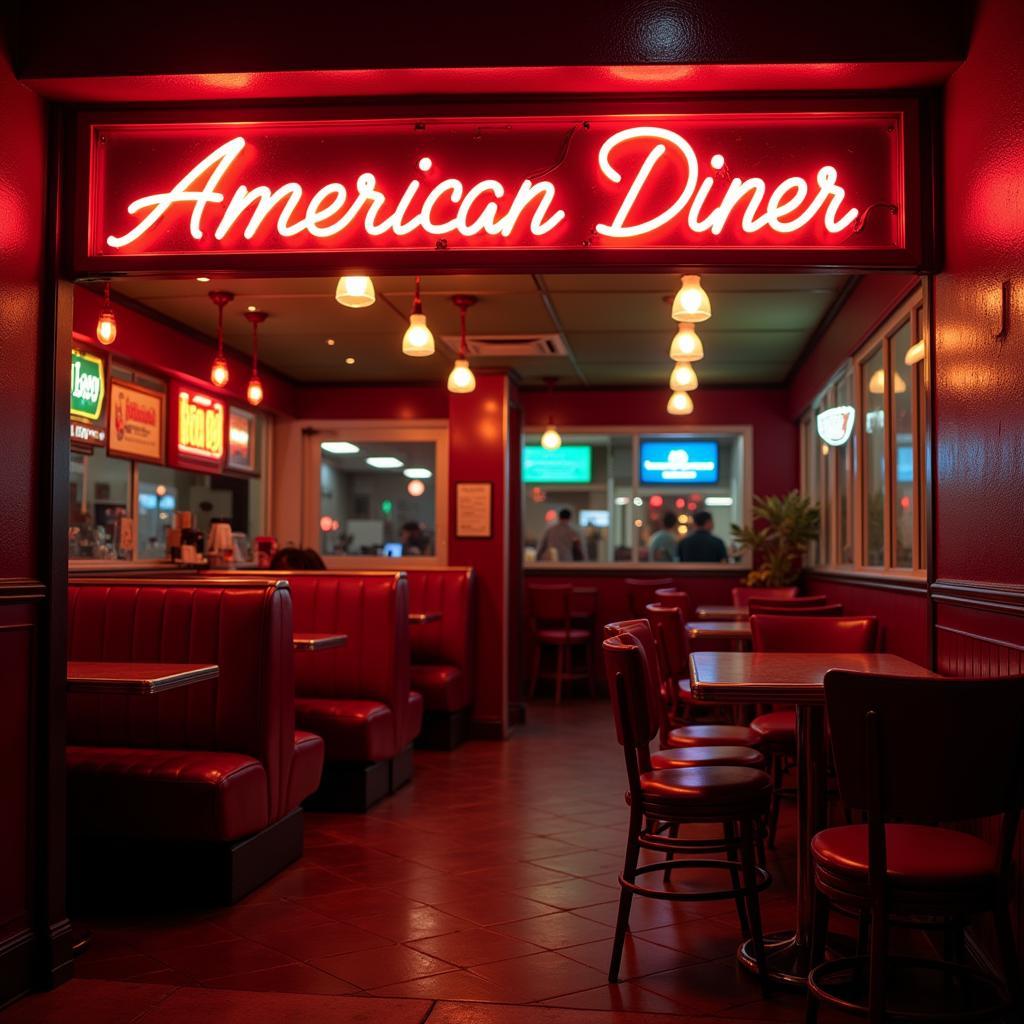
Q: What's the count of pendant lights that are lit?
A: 11